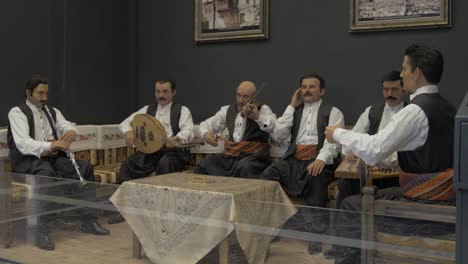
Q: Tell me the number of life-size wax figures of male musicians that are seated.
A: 6